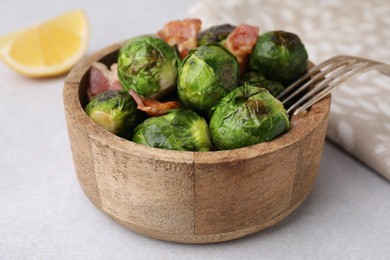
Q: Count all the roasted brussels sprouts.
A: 8